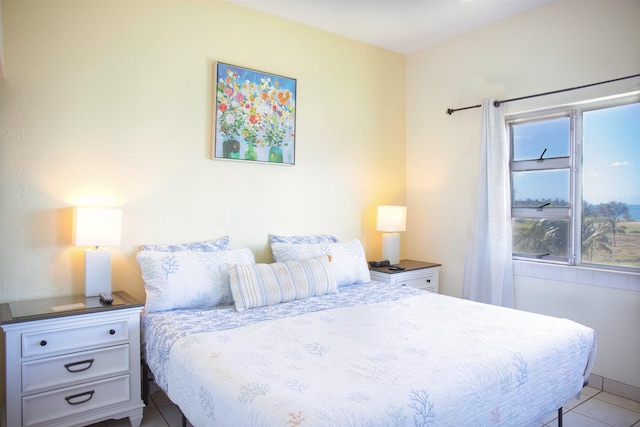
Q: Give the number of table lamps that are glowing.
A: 2